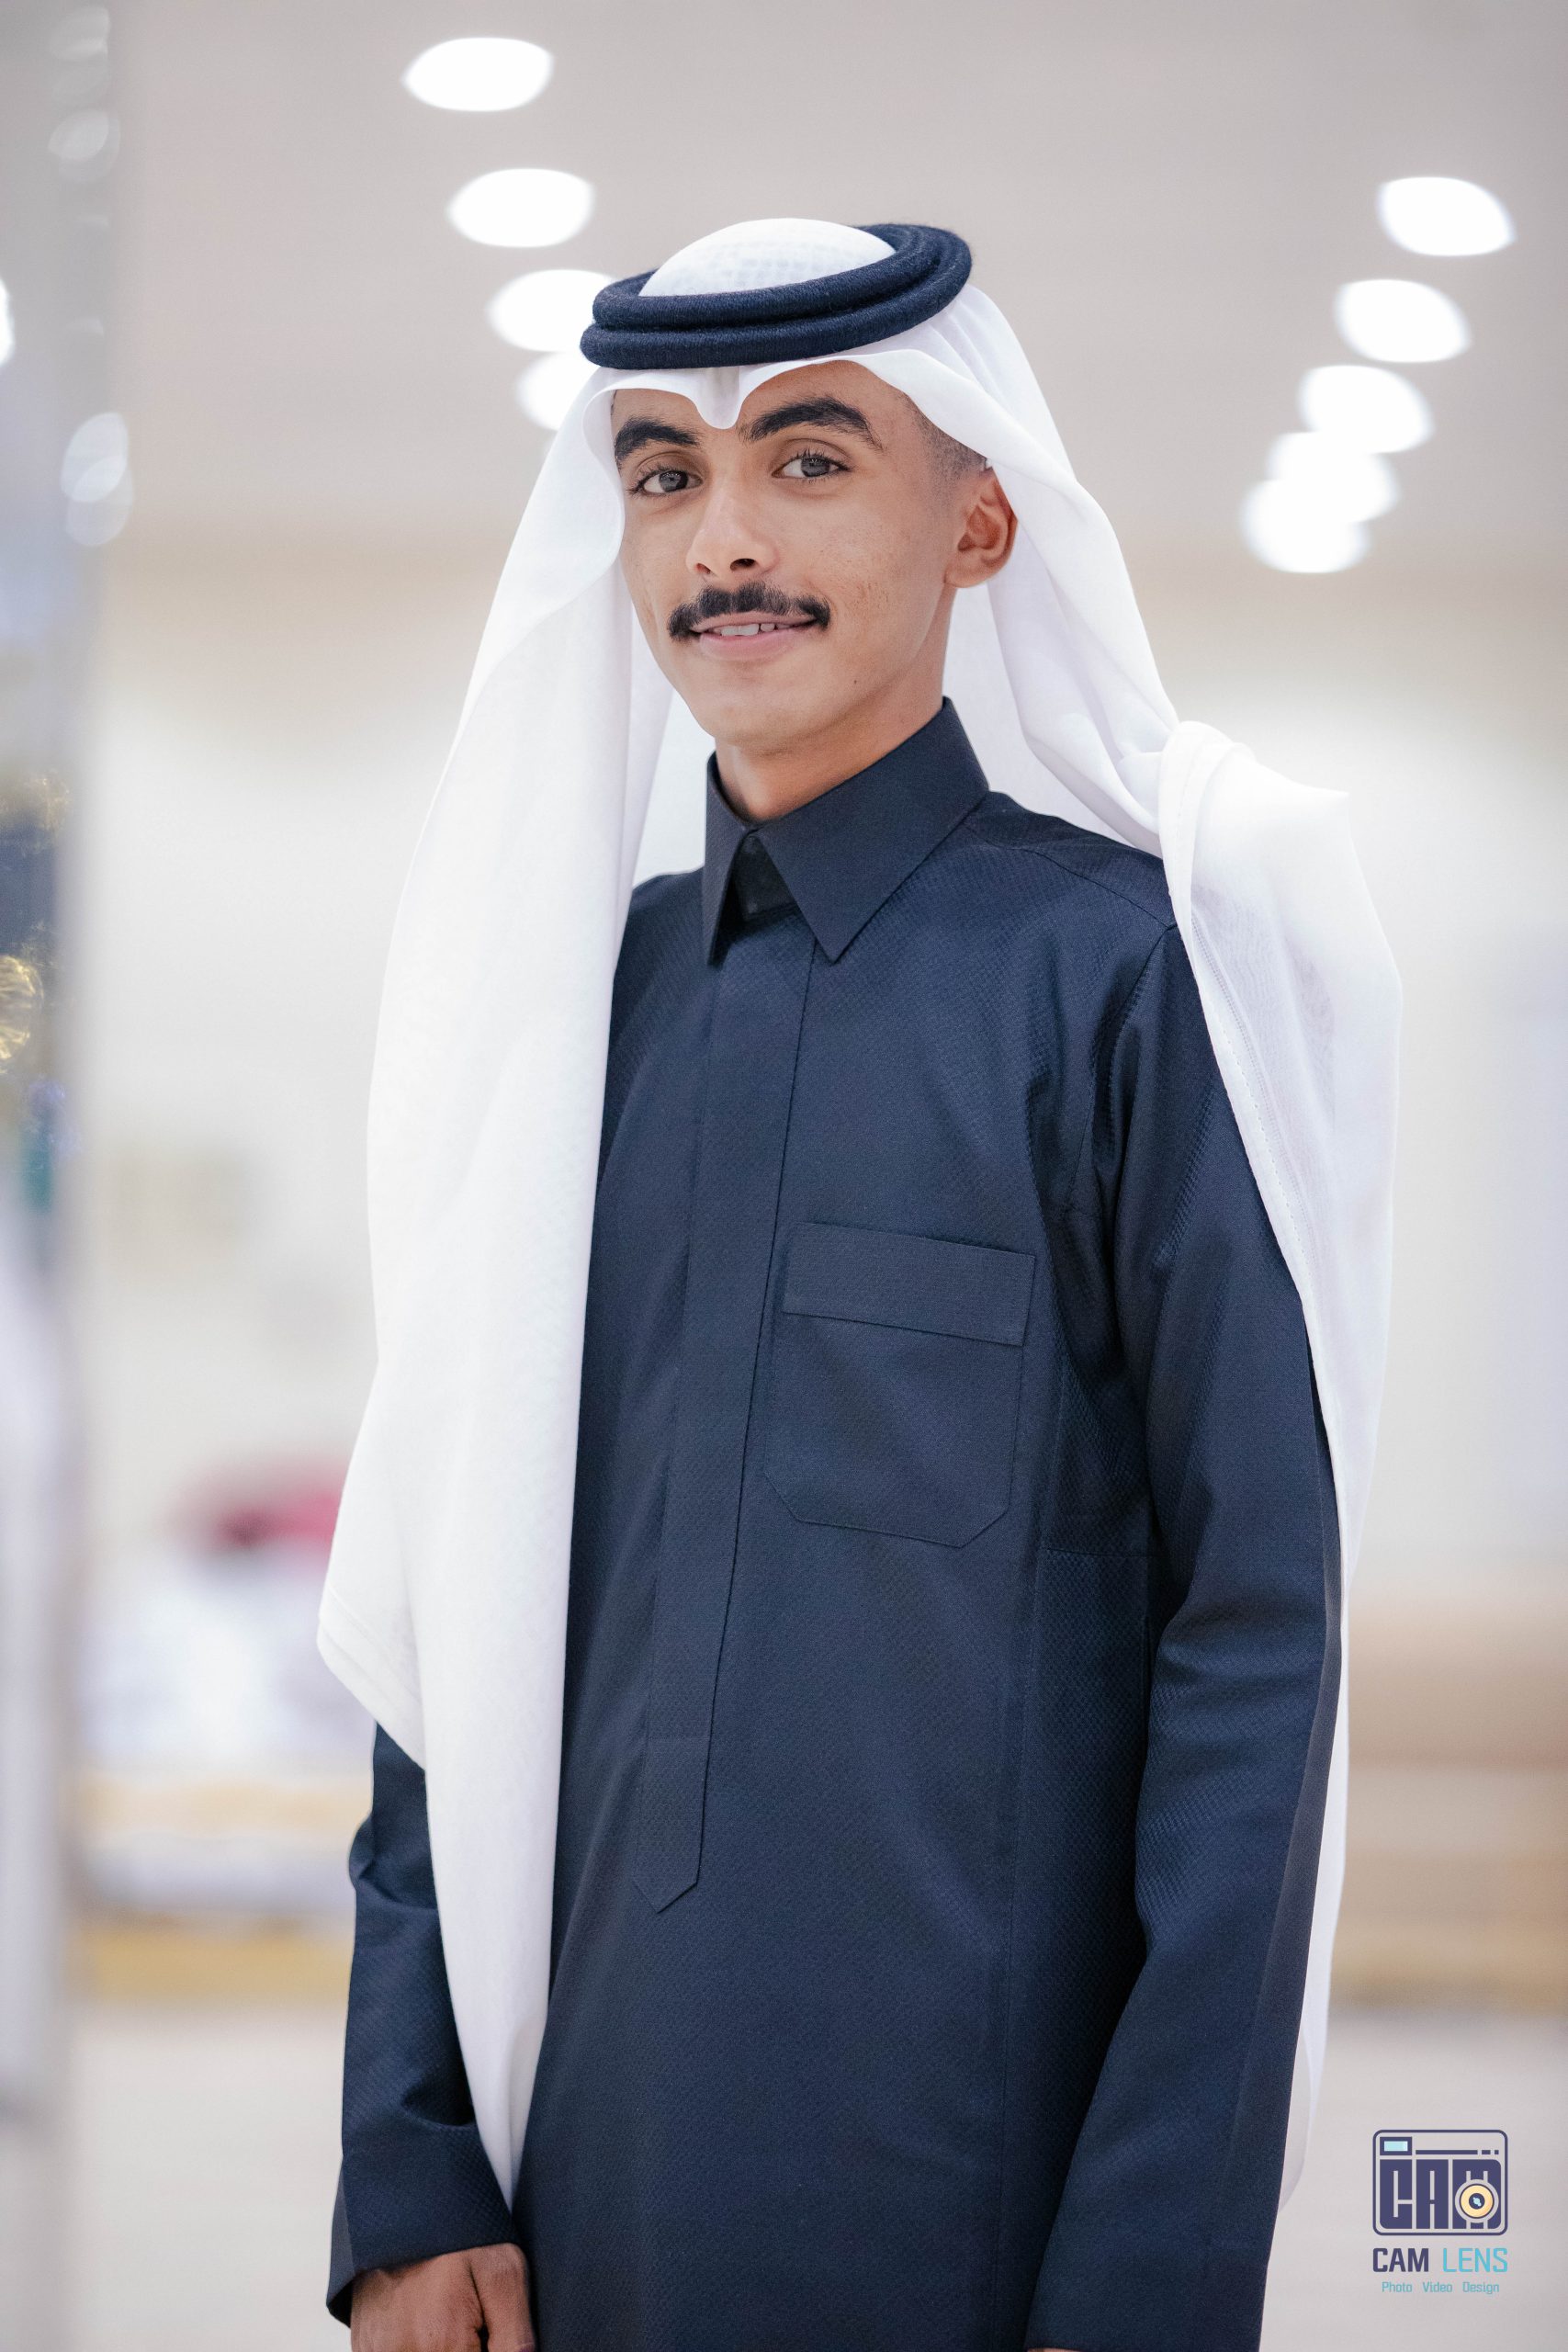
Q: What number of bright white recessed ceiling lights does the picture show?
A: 9